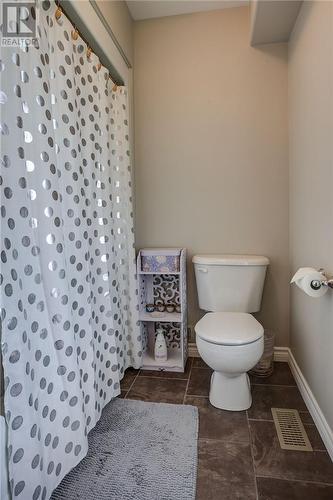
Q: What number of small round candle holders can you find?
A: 4